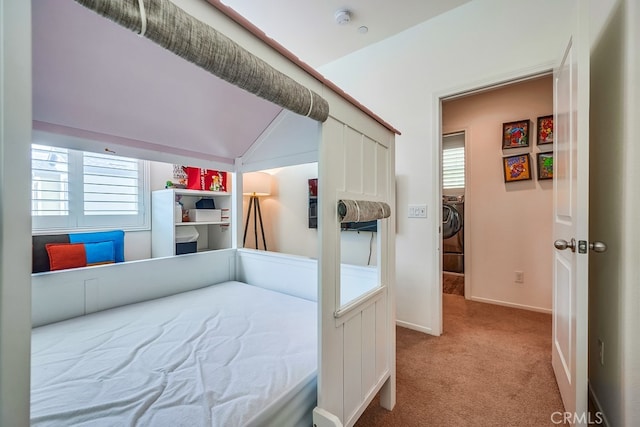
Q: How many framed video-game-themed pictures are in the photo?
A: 4